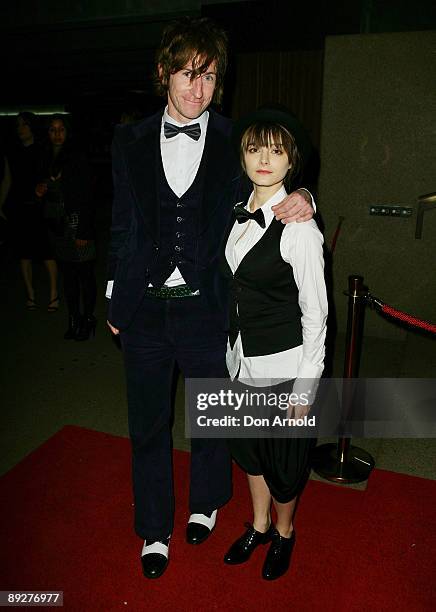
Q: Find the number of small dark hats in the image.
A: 1